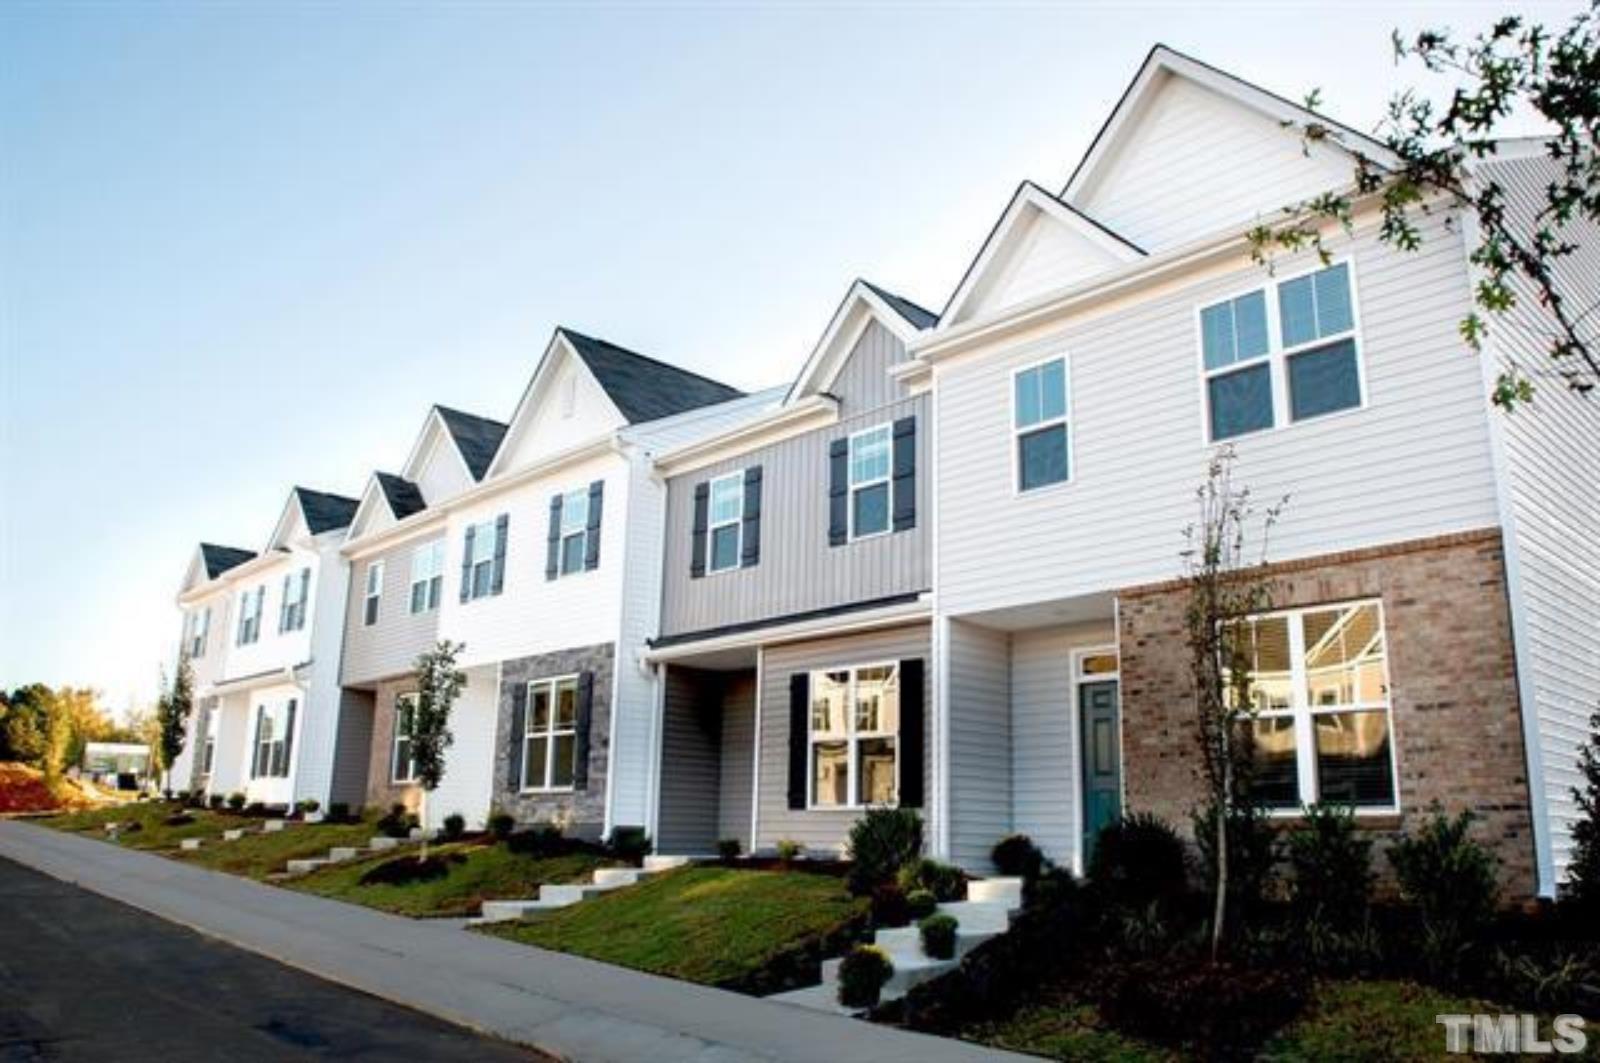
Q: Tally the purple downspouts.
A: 0